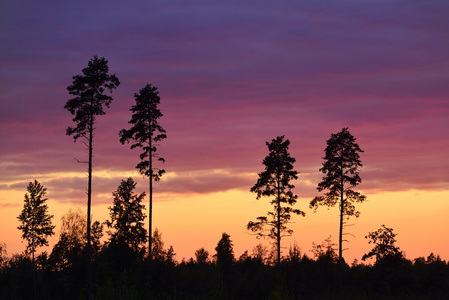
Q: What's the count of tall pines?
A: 4